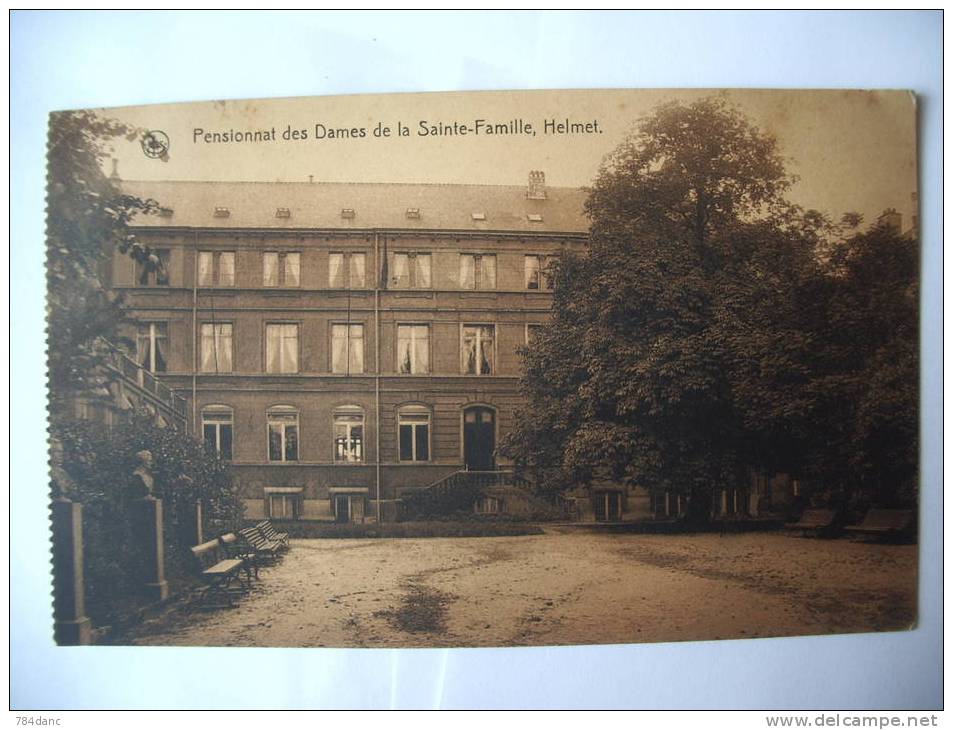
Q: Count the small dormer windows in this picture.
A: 7